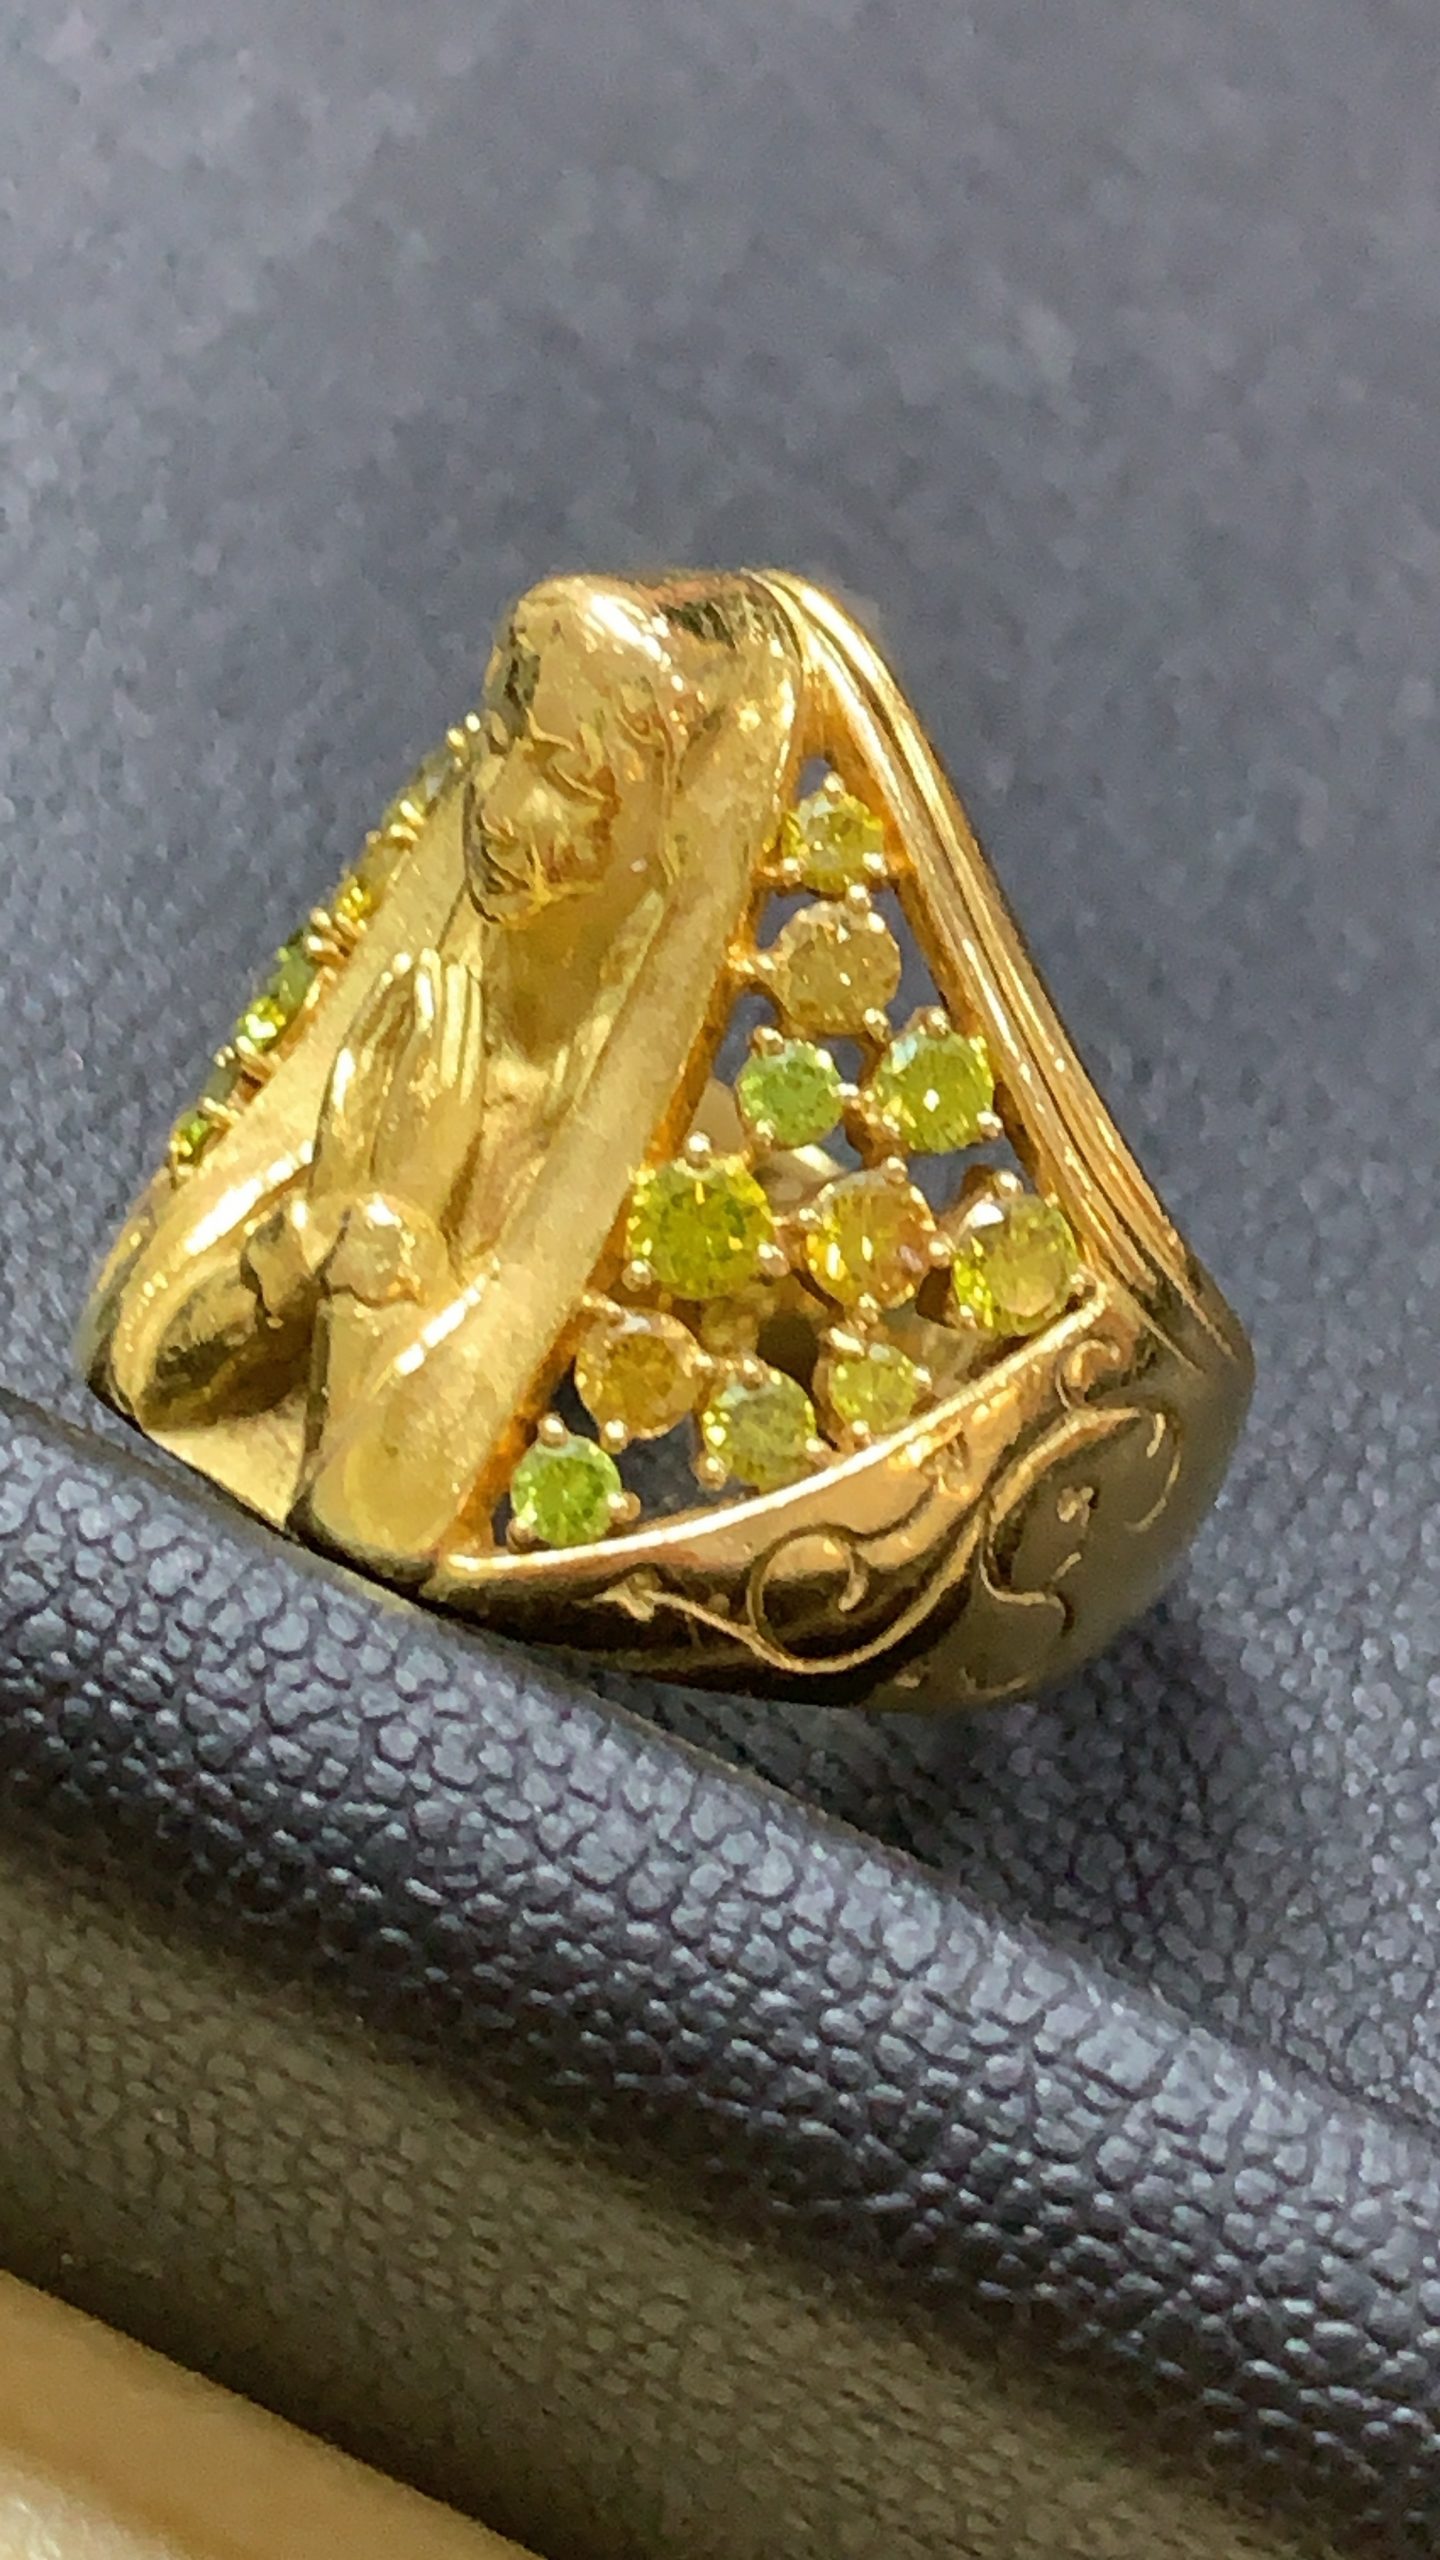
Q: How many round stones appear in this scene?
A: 11